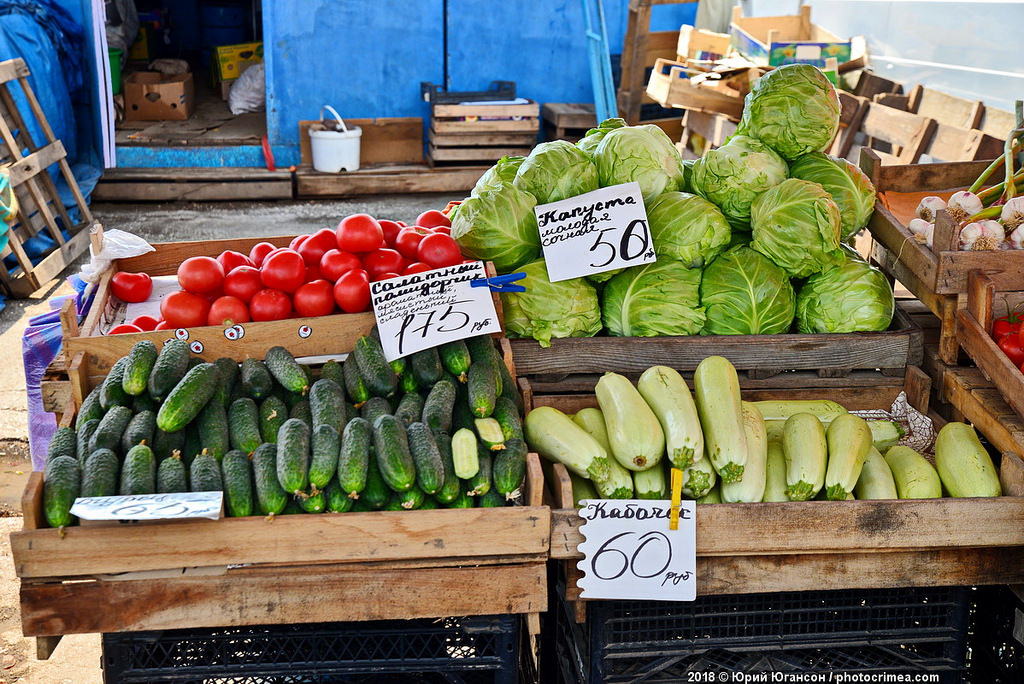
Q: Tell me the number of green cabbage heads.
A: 14